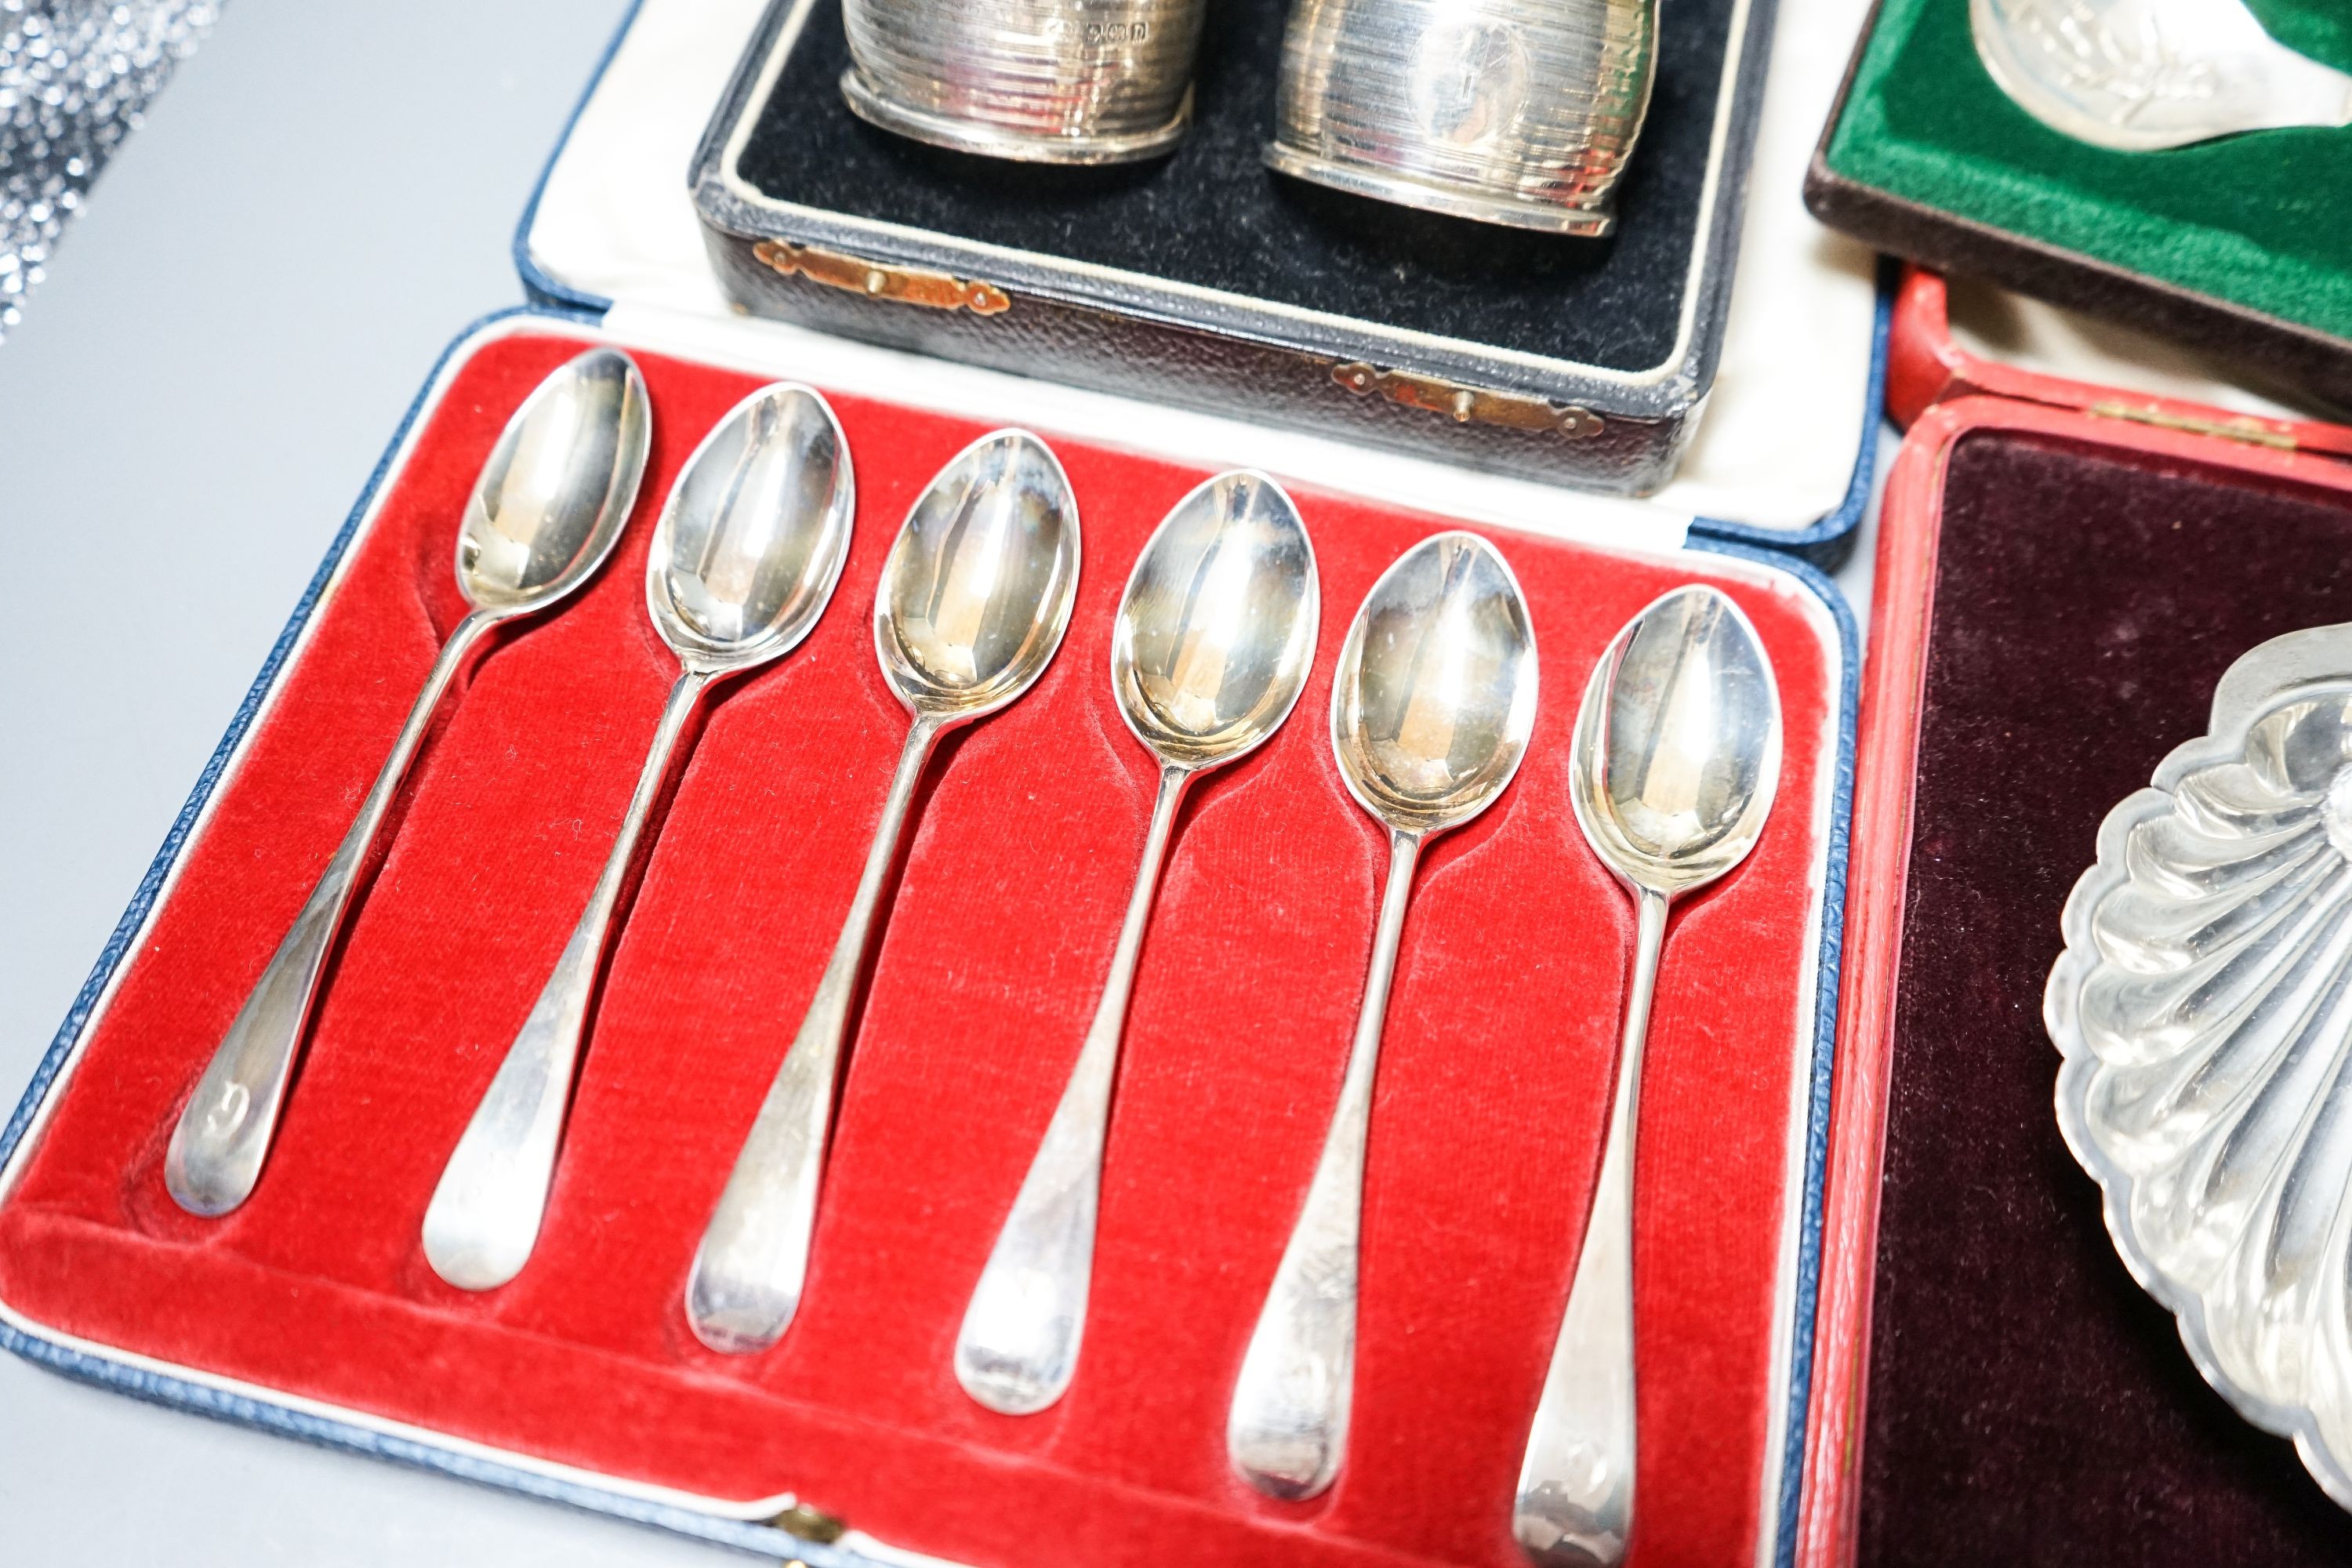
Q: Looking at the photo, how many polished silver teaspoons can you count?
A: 6